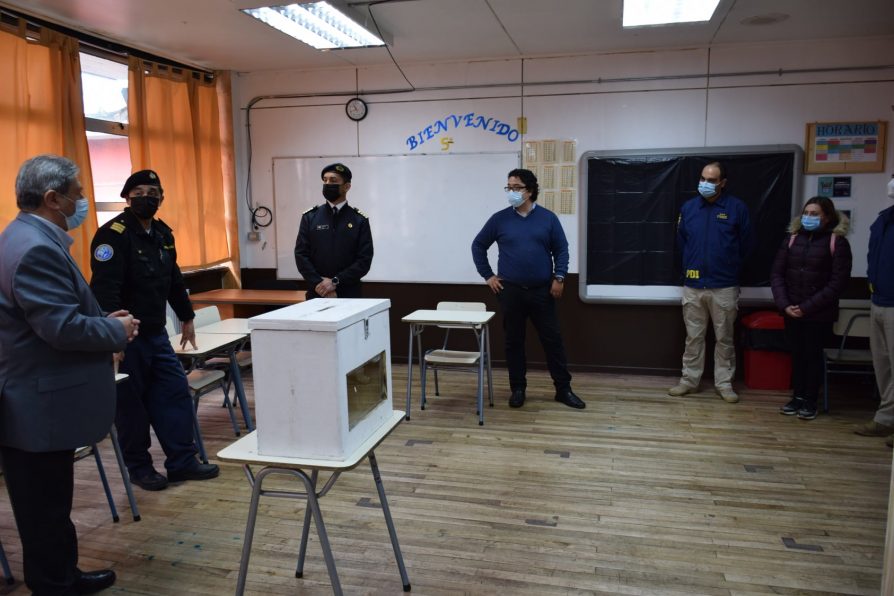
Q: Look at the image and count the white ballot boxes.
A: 1